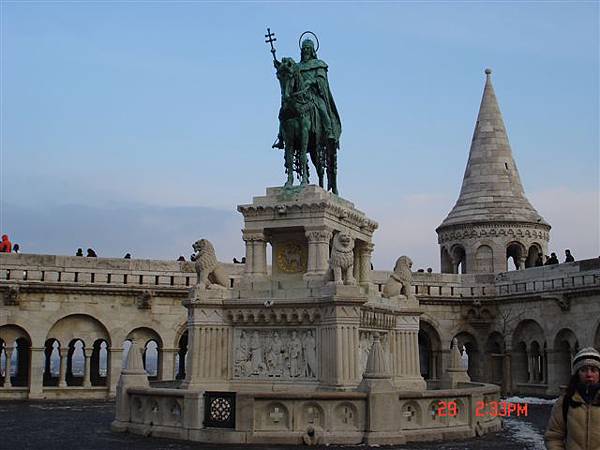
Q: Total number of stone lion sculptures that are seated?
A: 3